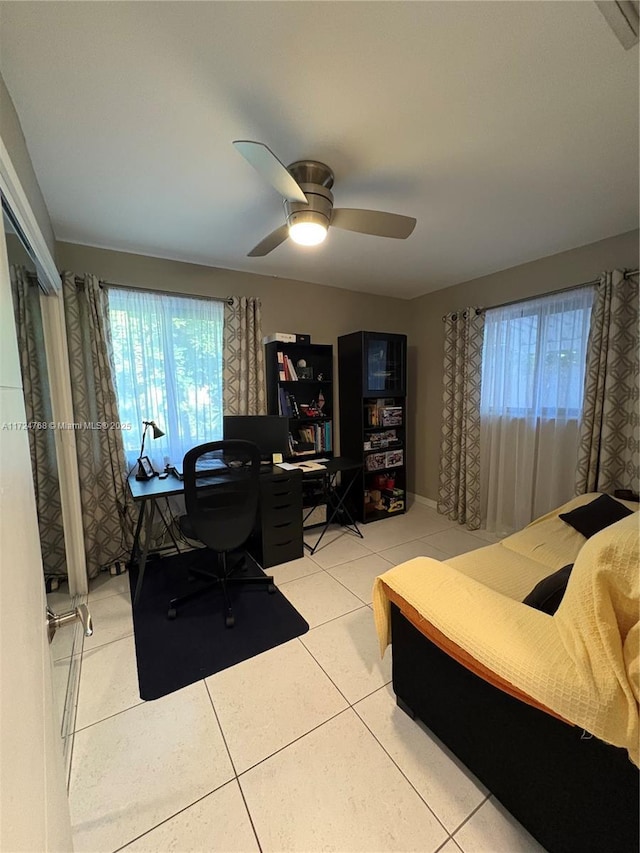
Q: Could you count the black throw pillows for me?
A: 2